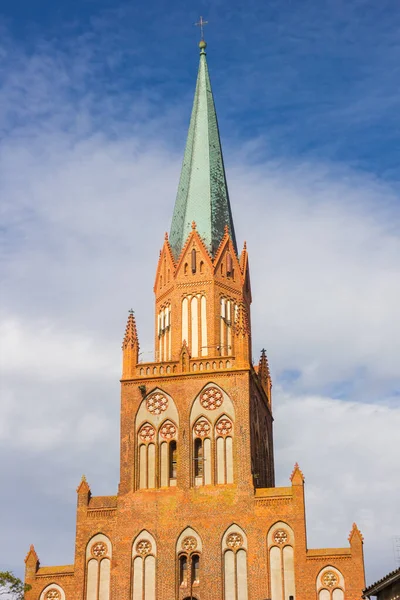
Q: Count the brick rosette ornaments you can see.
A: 13